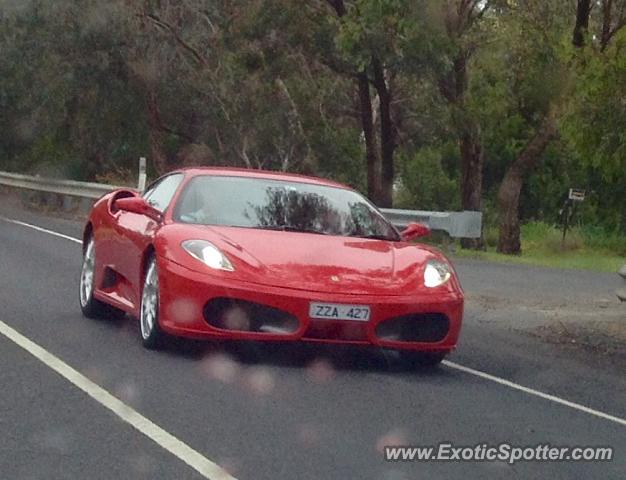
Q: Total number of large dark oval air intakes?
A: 2